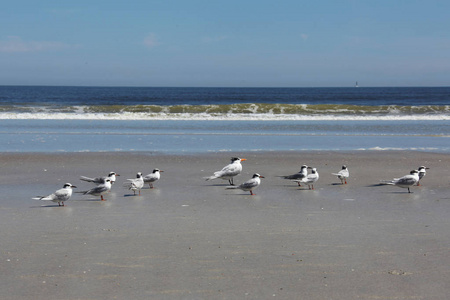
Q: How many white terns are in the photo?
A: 12